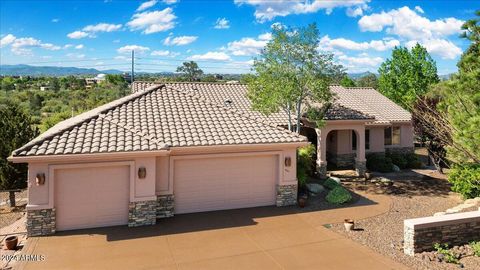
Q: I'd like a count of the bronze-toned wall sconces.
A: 3